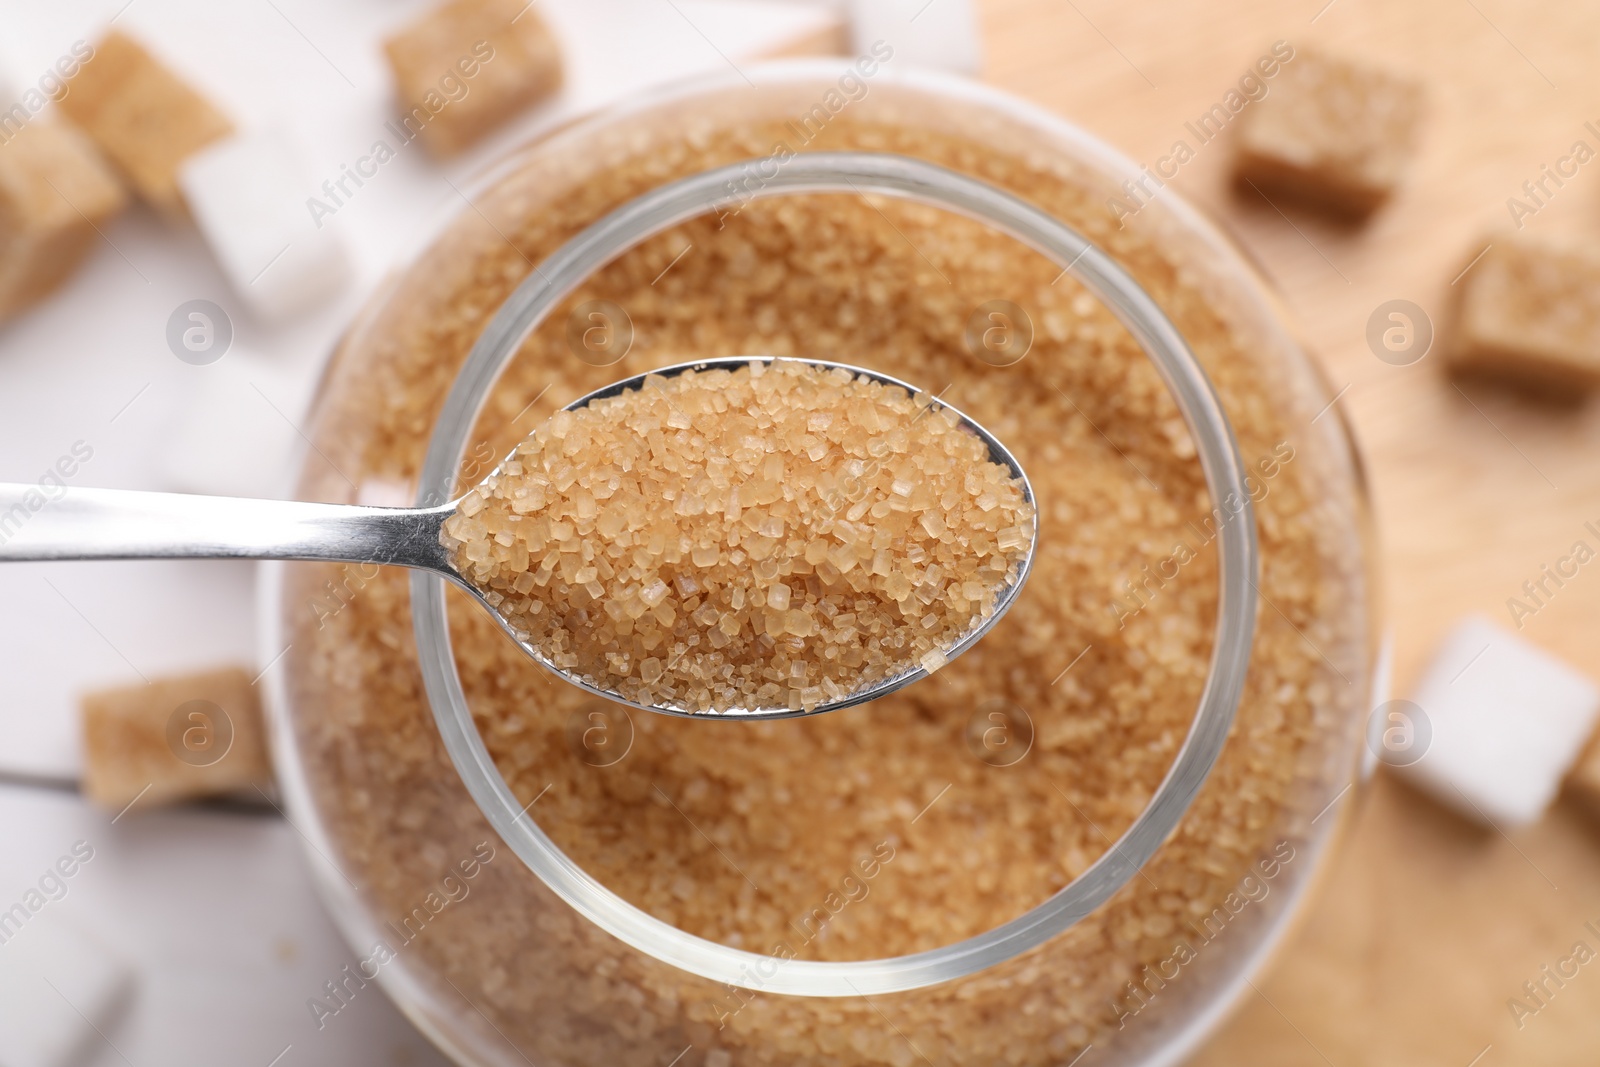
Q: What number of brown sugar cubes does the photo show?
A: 7